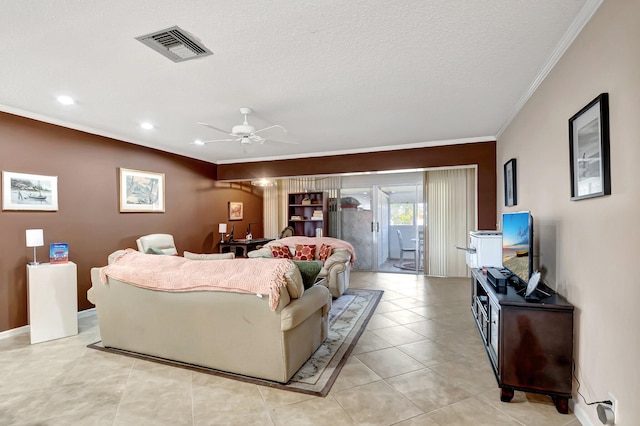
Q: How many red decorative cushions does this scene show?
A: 3